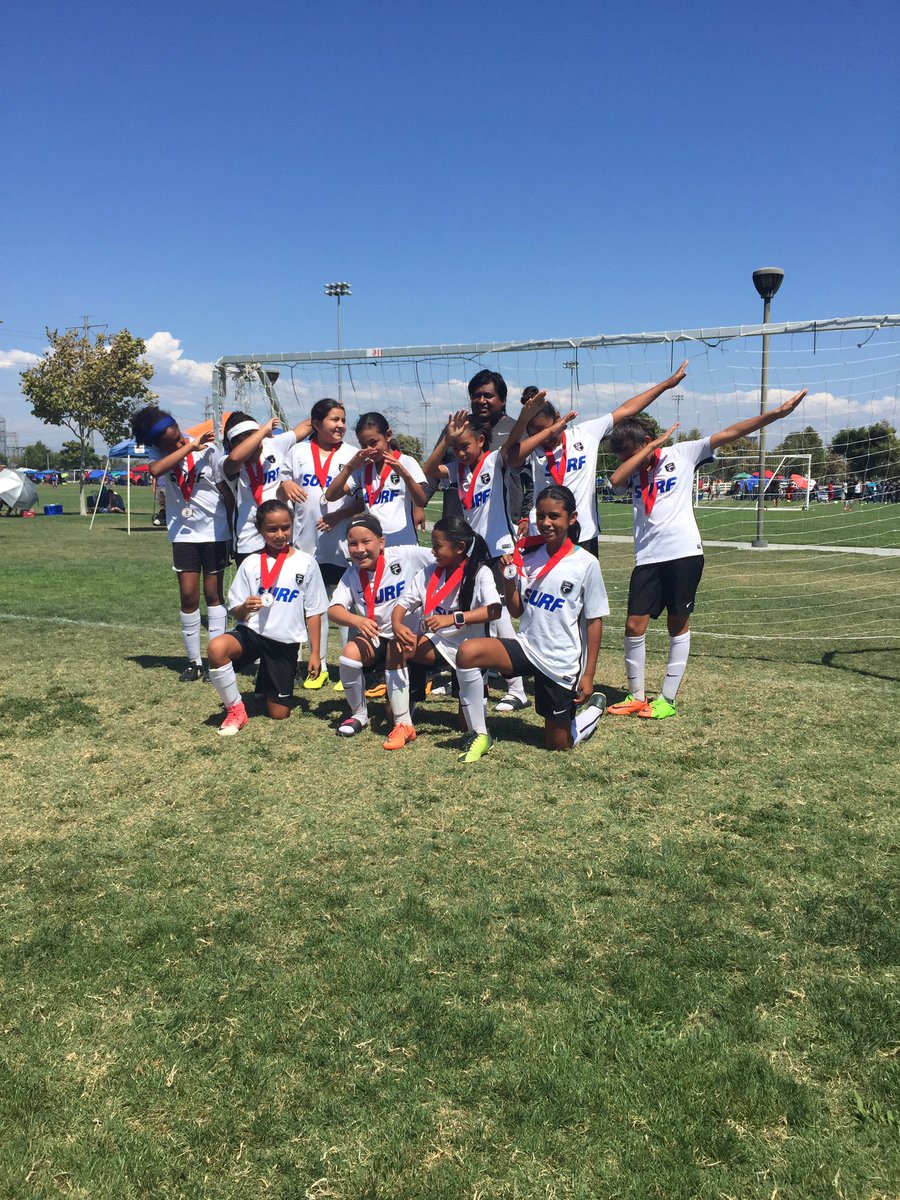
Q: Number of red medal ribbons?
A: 11